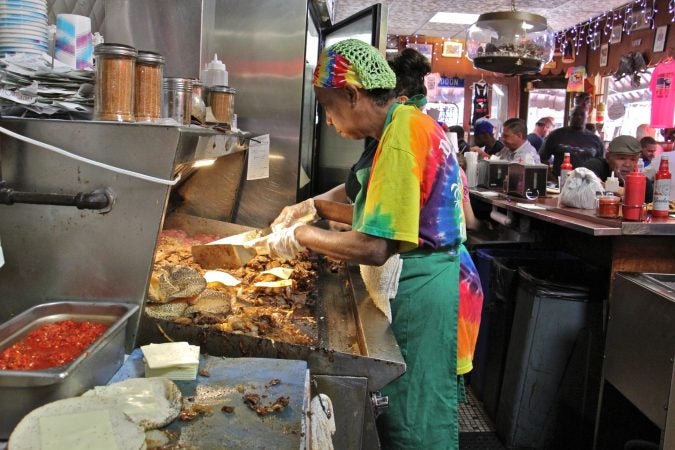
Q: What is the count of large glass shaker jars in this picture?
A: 2